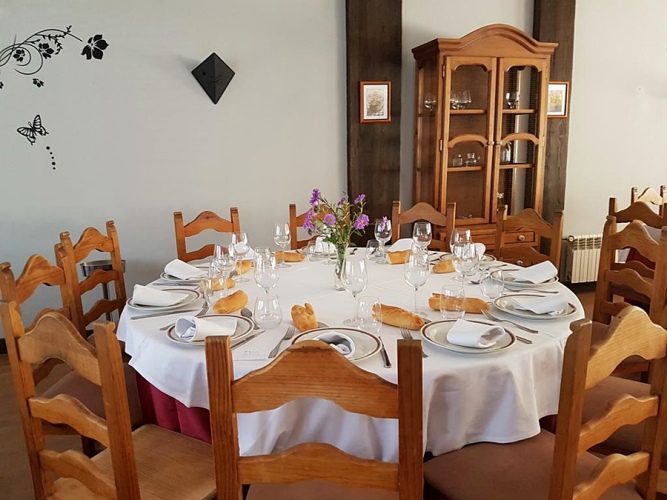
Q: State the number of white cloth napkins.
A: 11